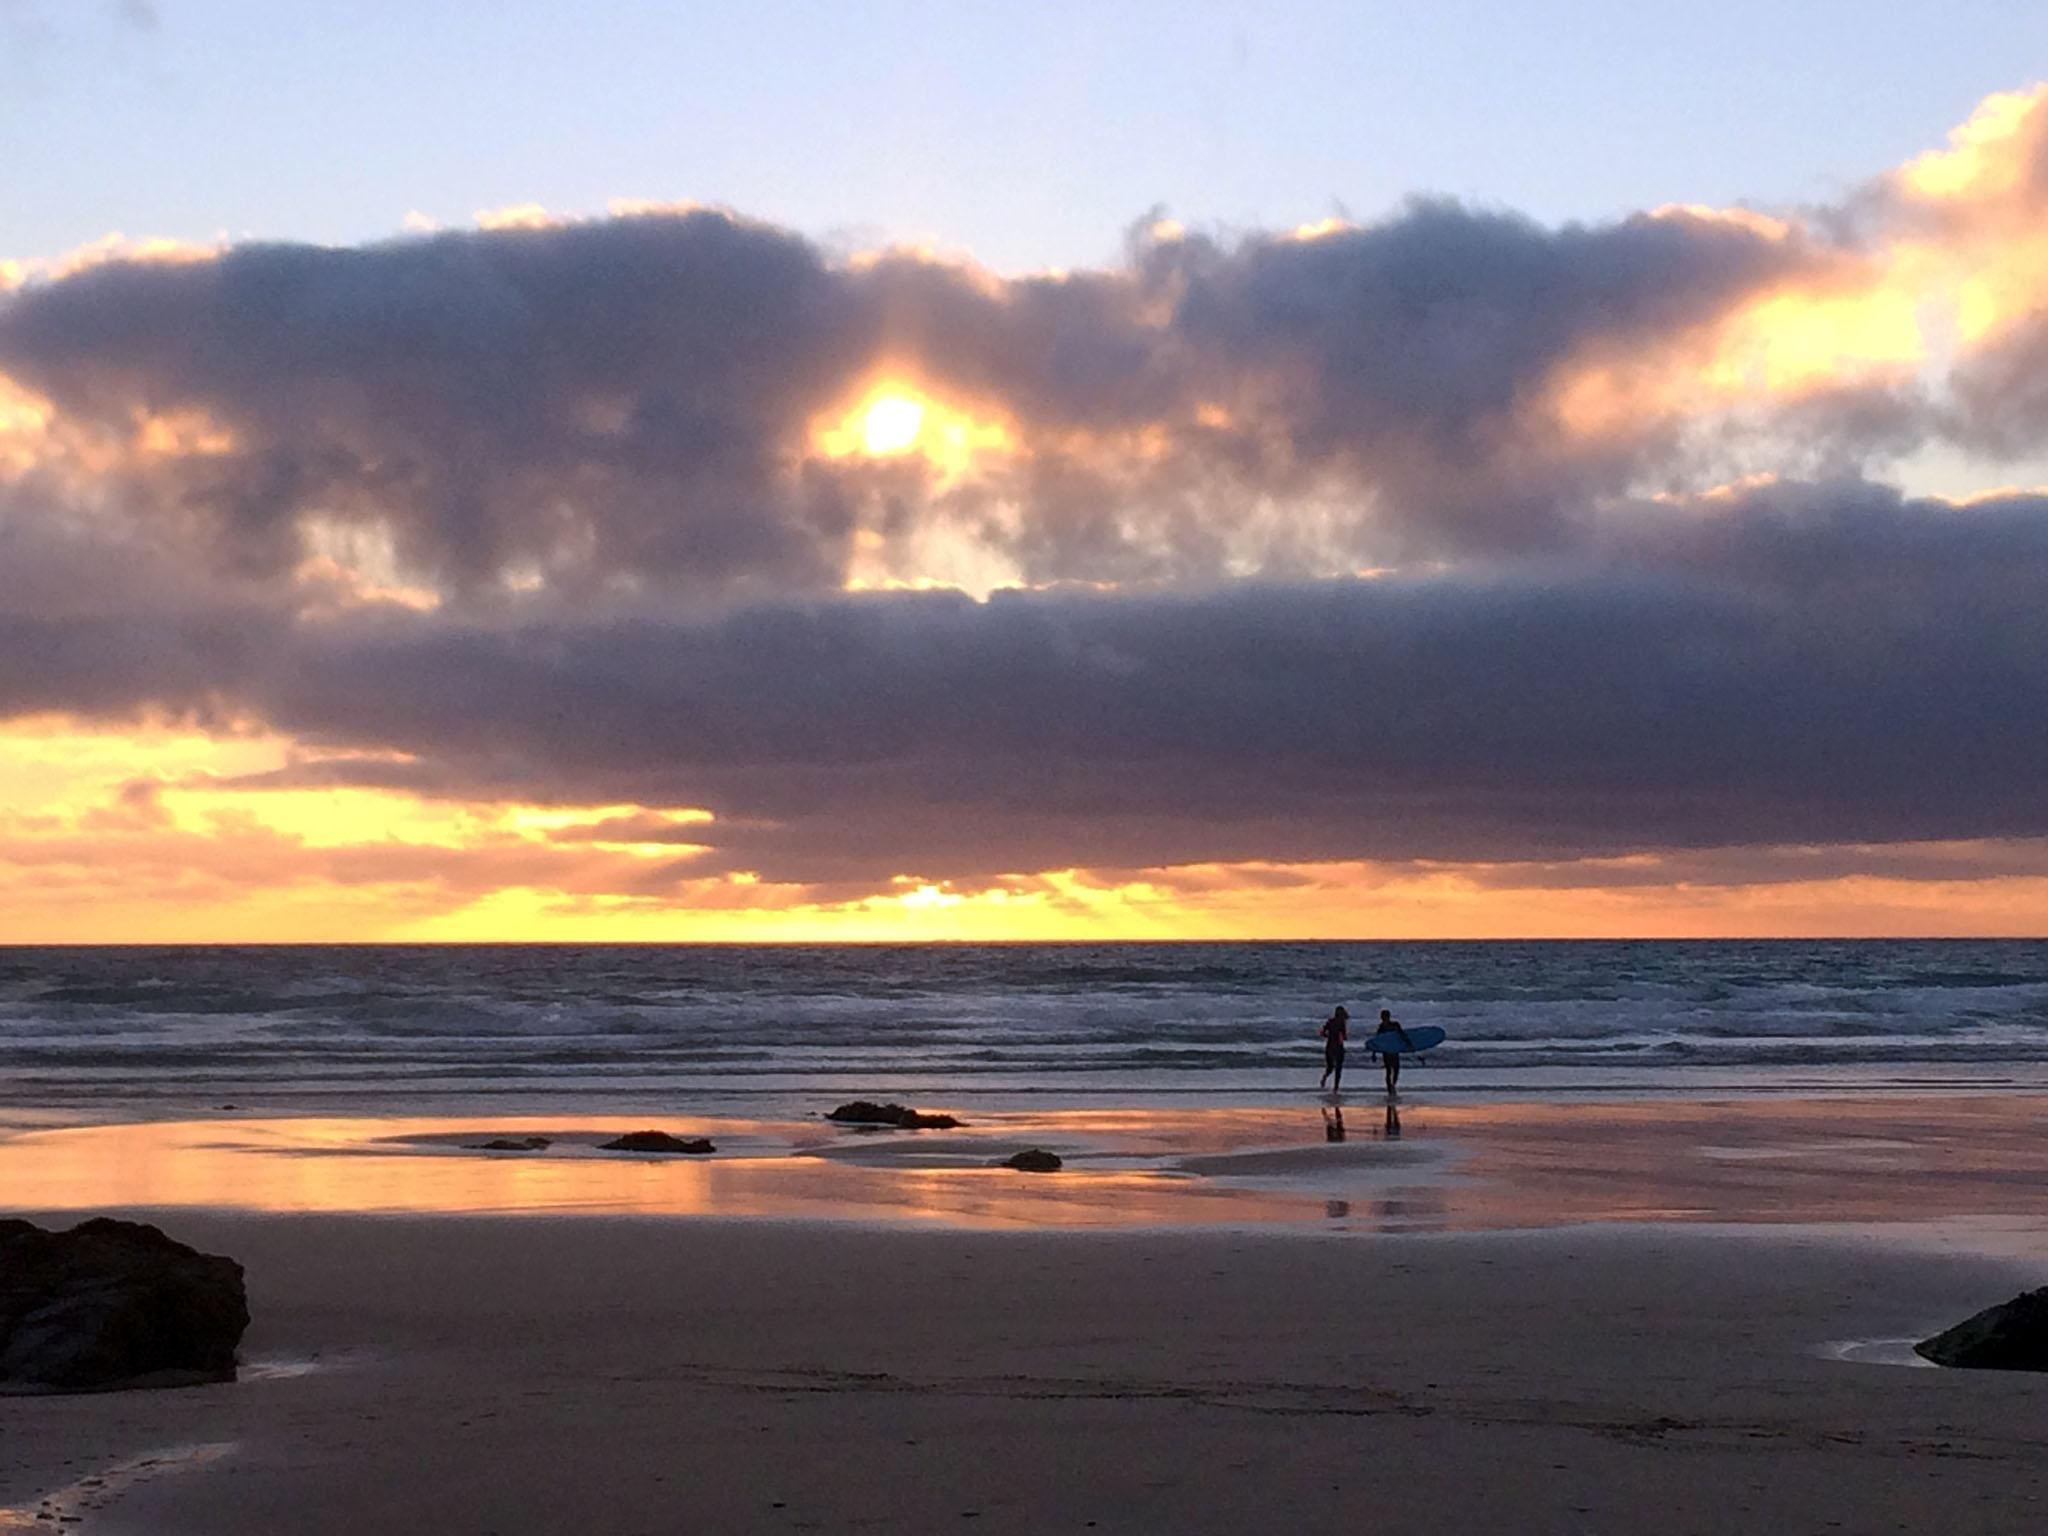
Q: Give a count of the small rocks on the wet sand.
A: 4